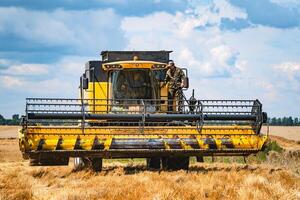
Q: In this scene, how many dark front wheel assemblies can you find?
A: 2